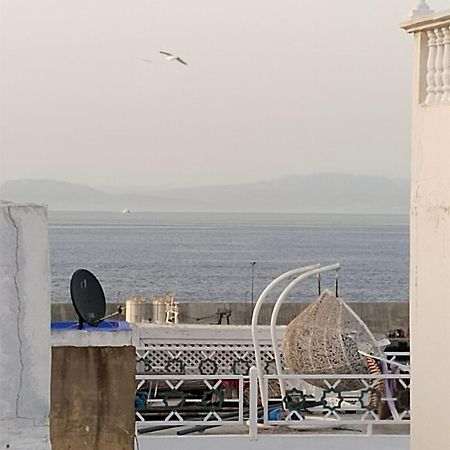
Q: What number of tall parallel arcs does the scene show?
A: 2